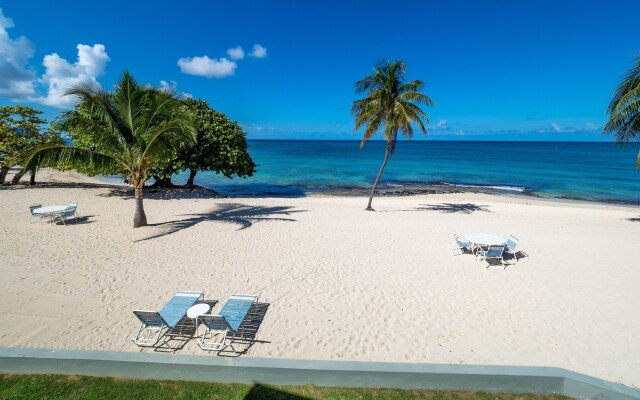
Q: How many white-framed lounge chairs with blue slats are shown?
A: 2